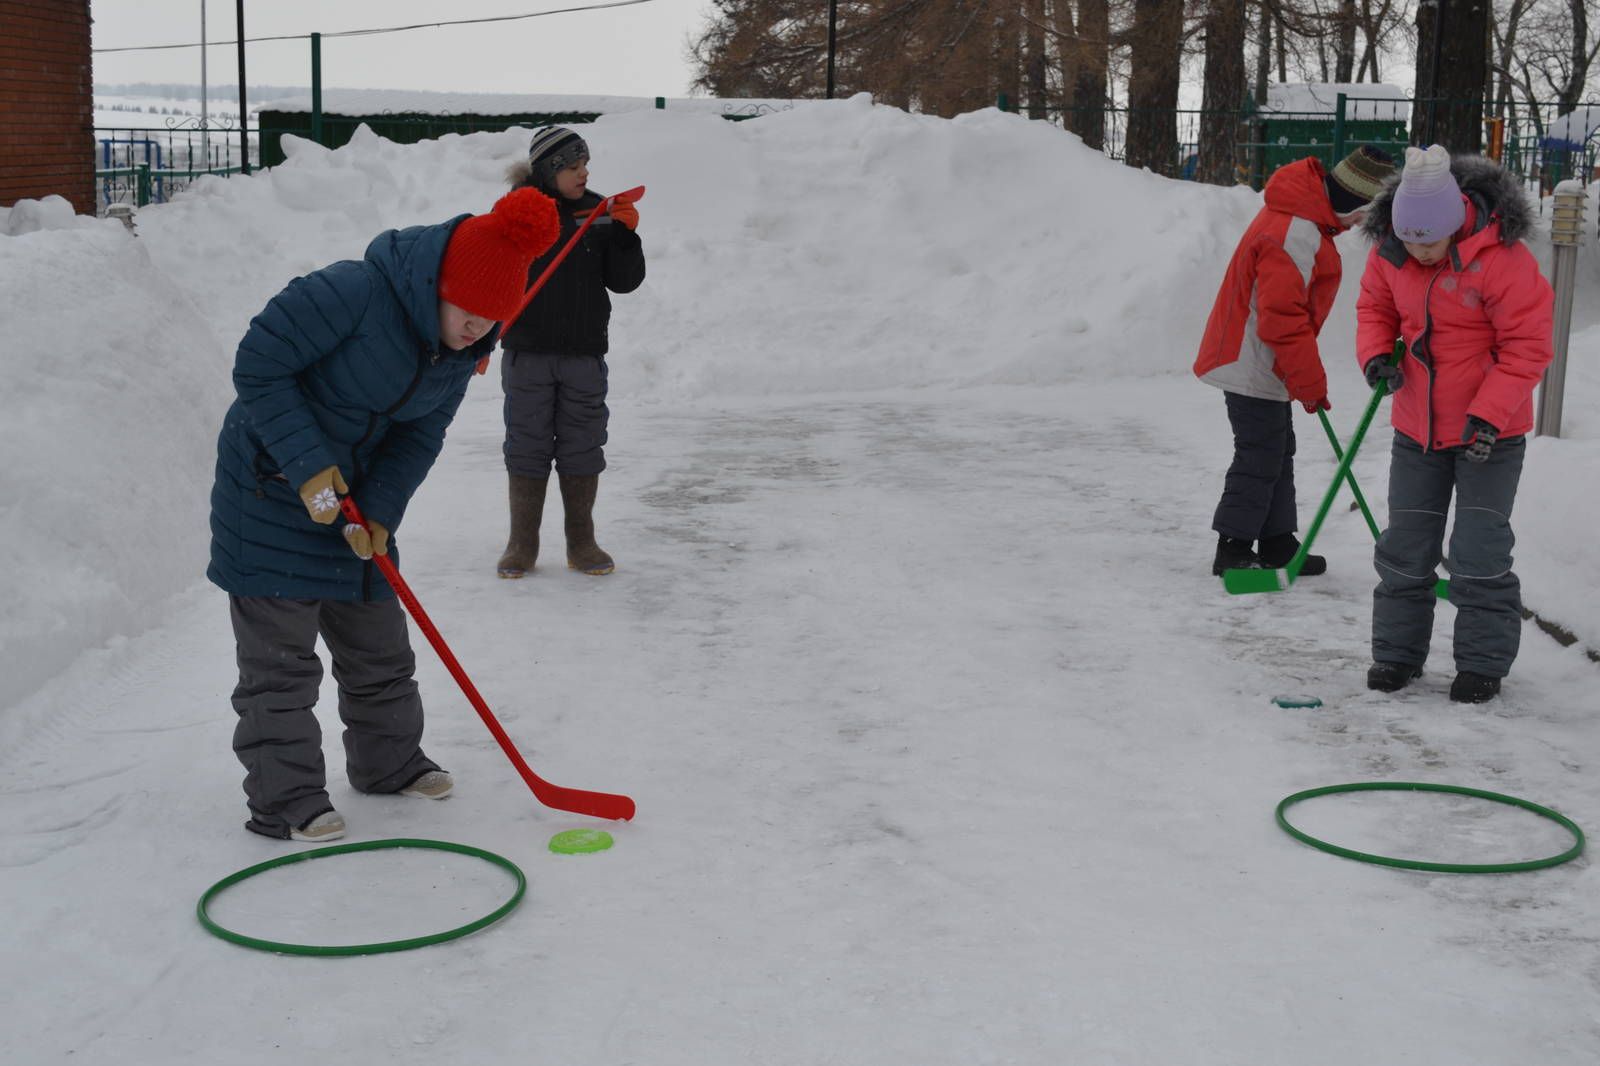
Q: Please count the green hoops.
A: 2